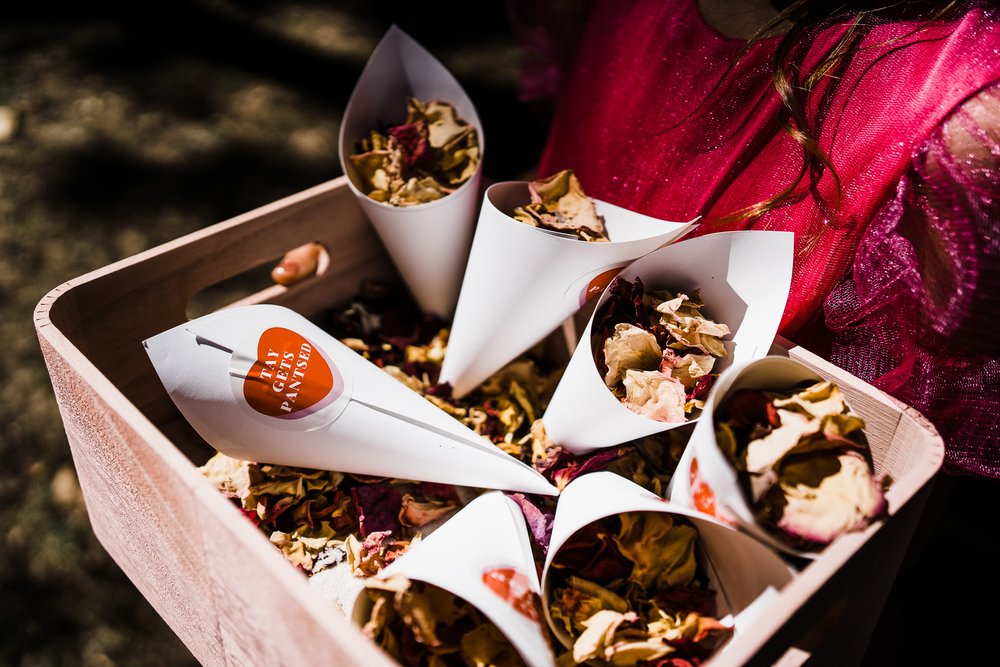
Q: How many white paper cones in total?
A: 7